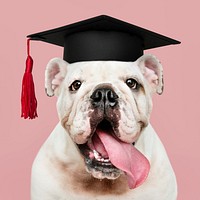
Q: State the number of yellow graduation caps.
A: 0